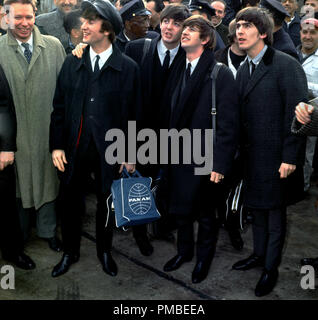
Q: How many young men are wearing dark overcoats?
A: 4